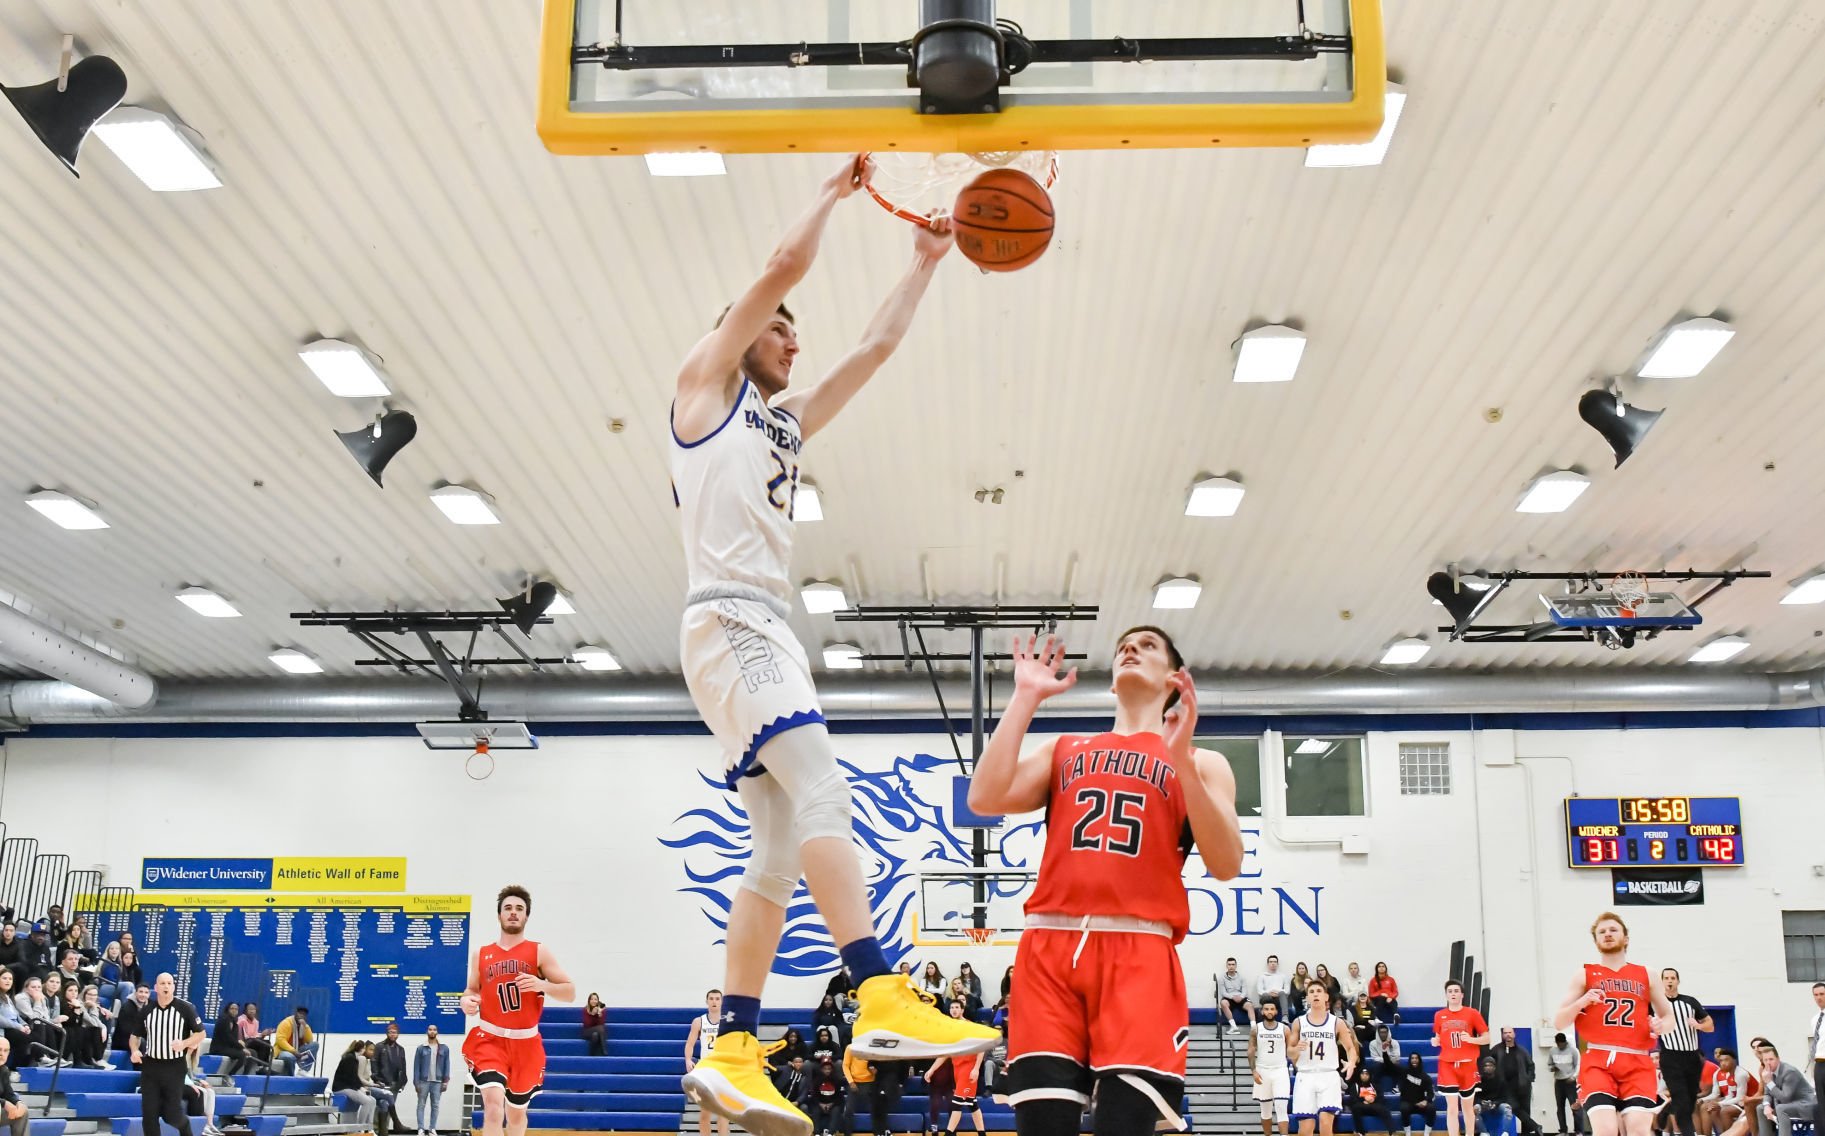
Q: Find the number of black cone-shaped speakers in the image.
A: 5